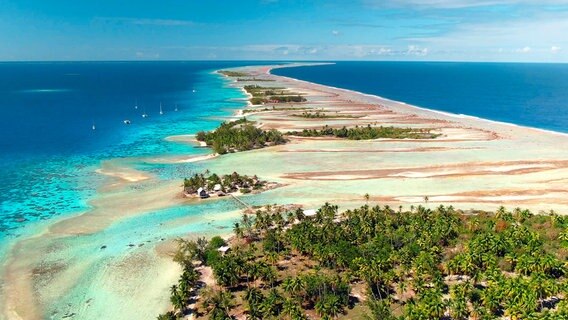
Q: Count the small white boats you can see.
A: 7